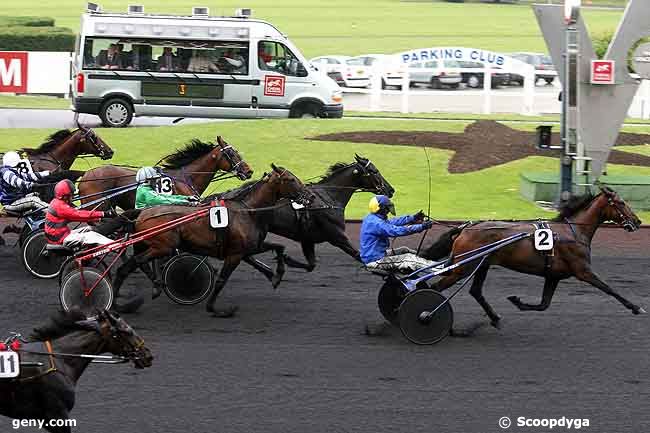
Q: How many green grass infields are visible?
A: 2